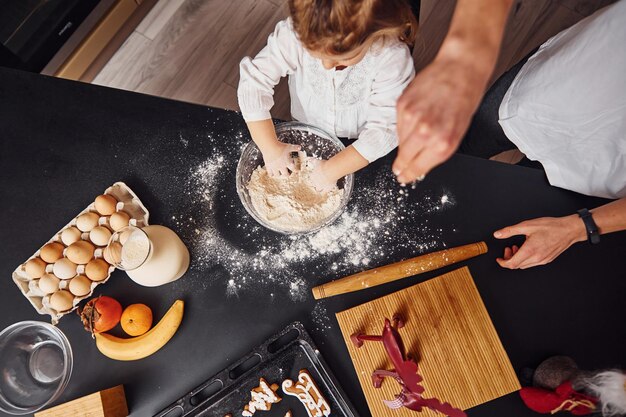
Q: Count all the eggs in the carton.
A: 15